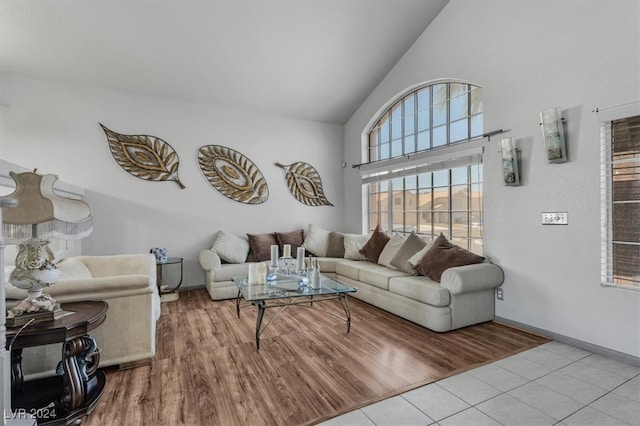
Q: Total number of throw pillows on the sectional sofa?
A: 11